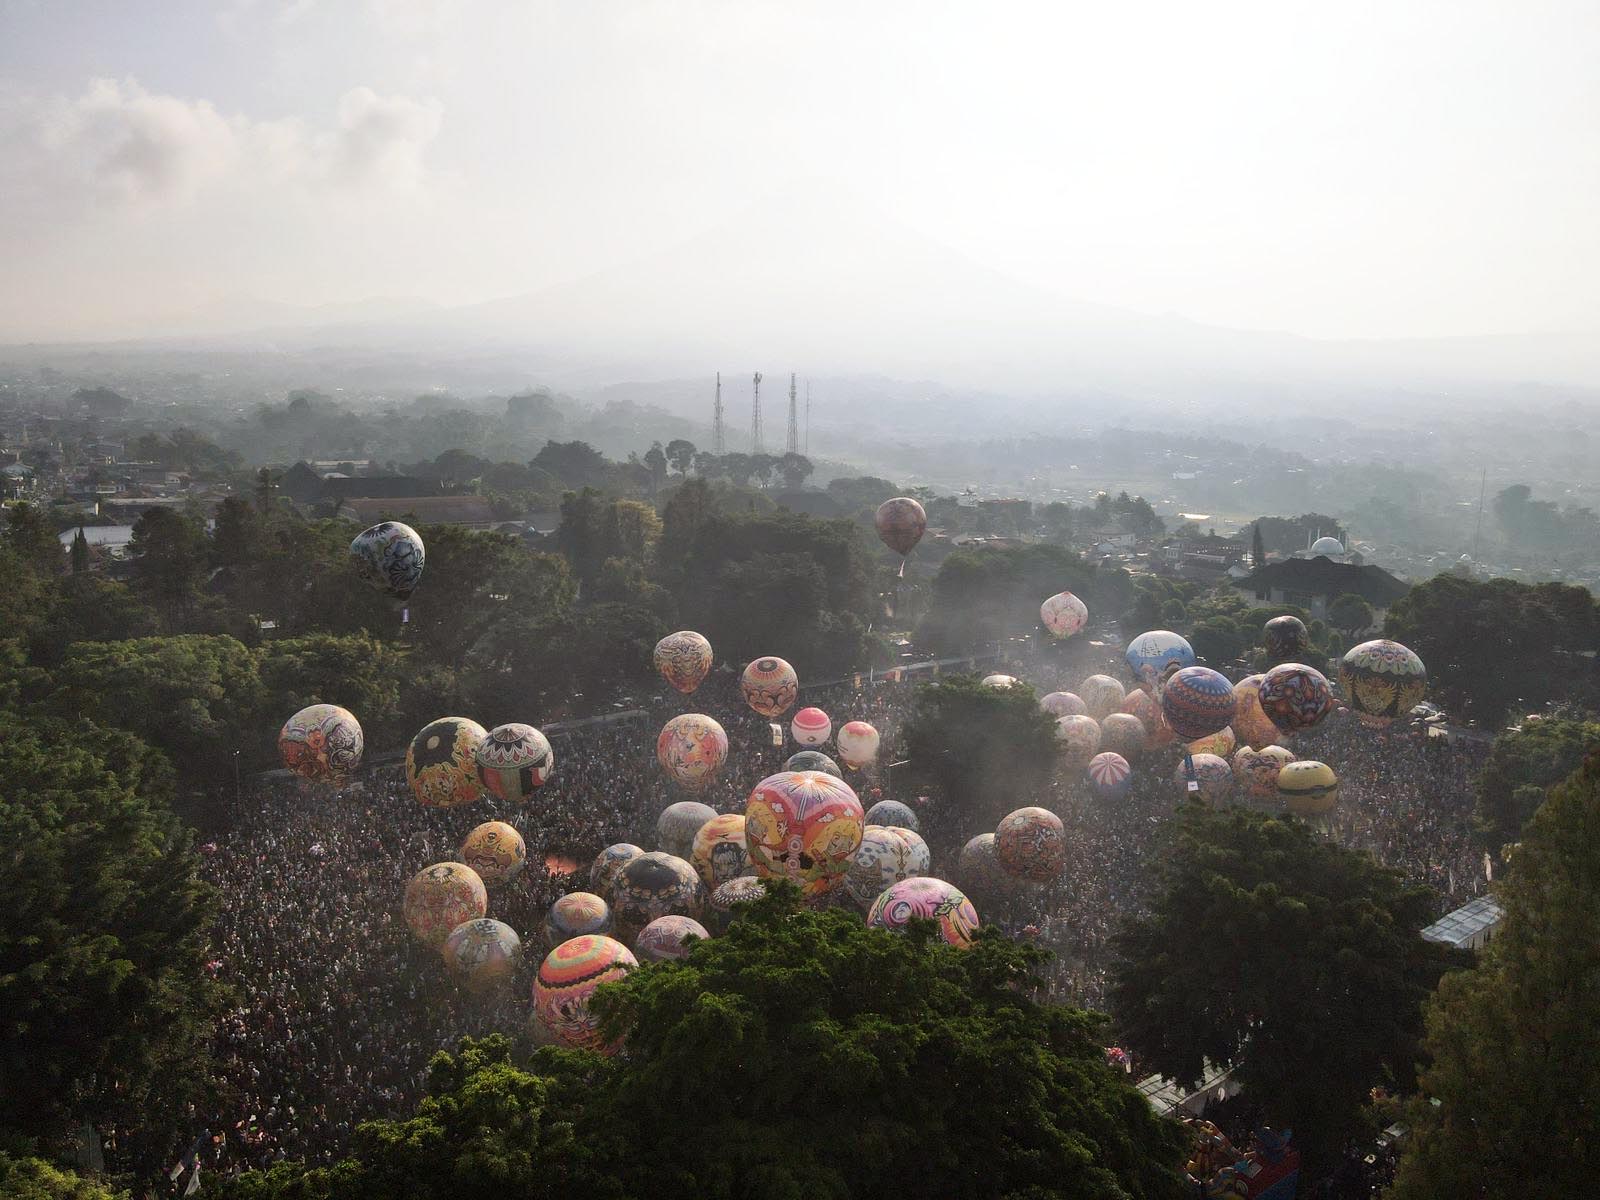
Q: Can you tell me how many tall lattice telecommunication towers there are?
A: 3